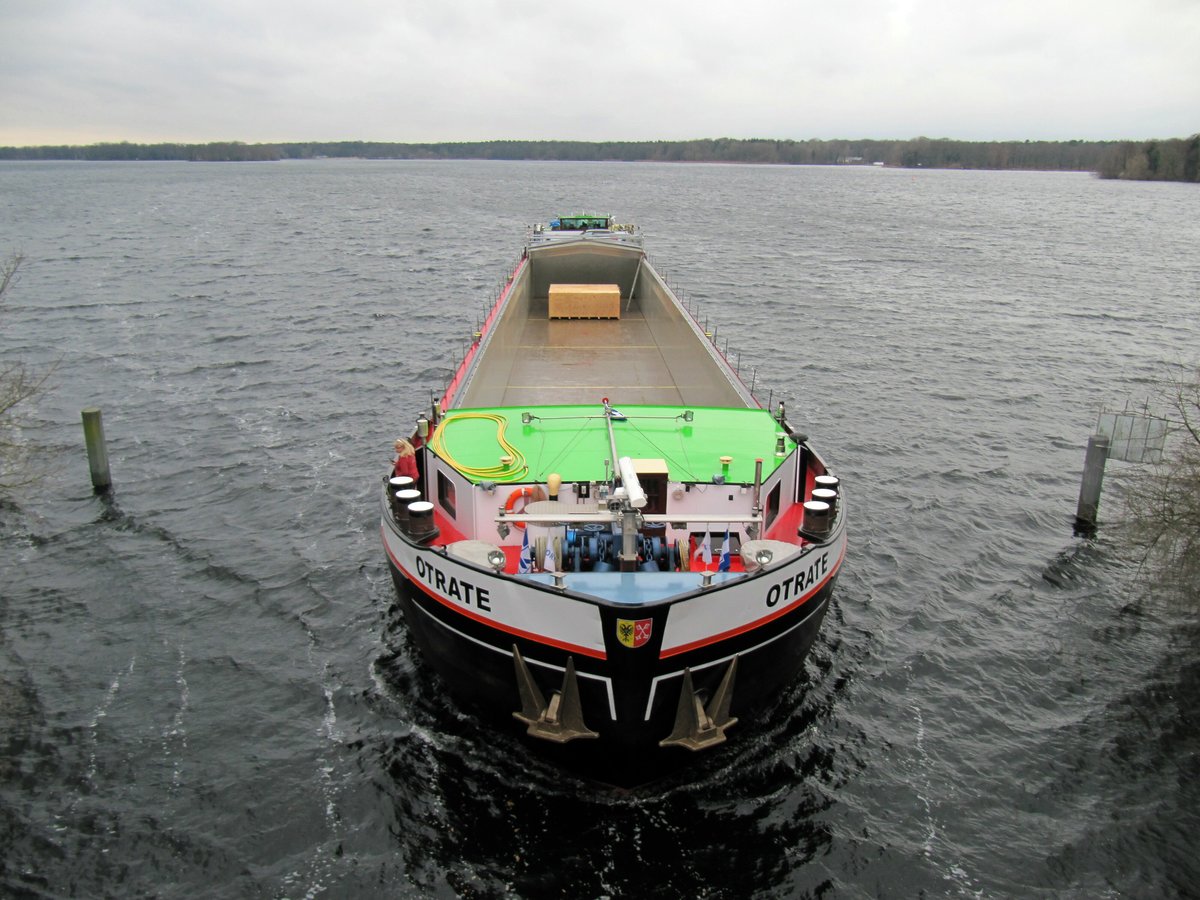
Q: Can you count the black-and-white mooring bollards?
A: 6